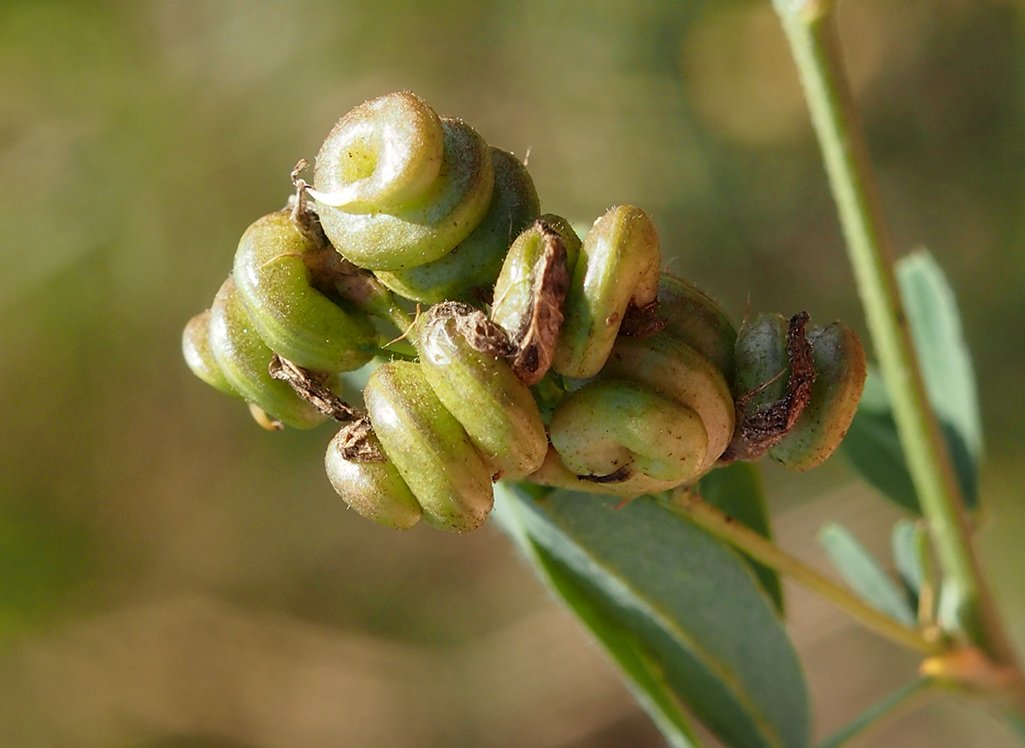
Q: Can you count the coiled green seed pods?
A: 6